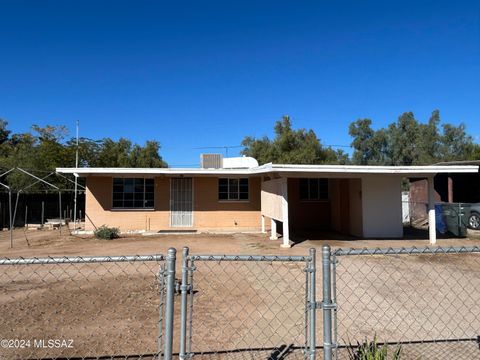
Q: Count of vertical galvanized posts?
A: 4